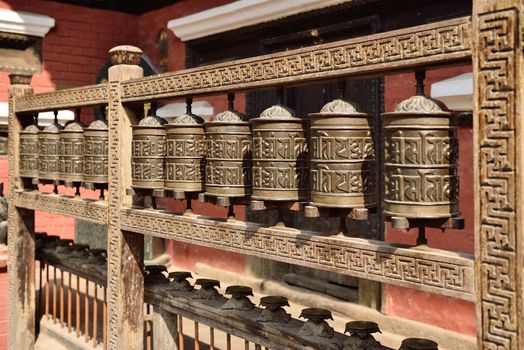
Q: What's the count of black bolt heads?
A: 13